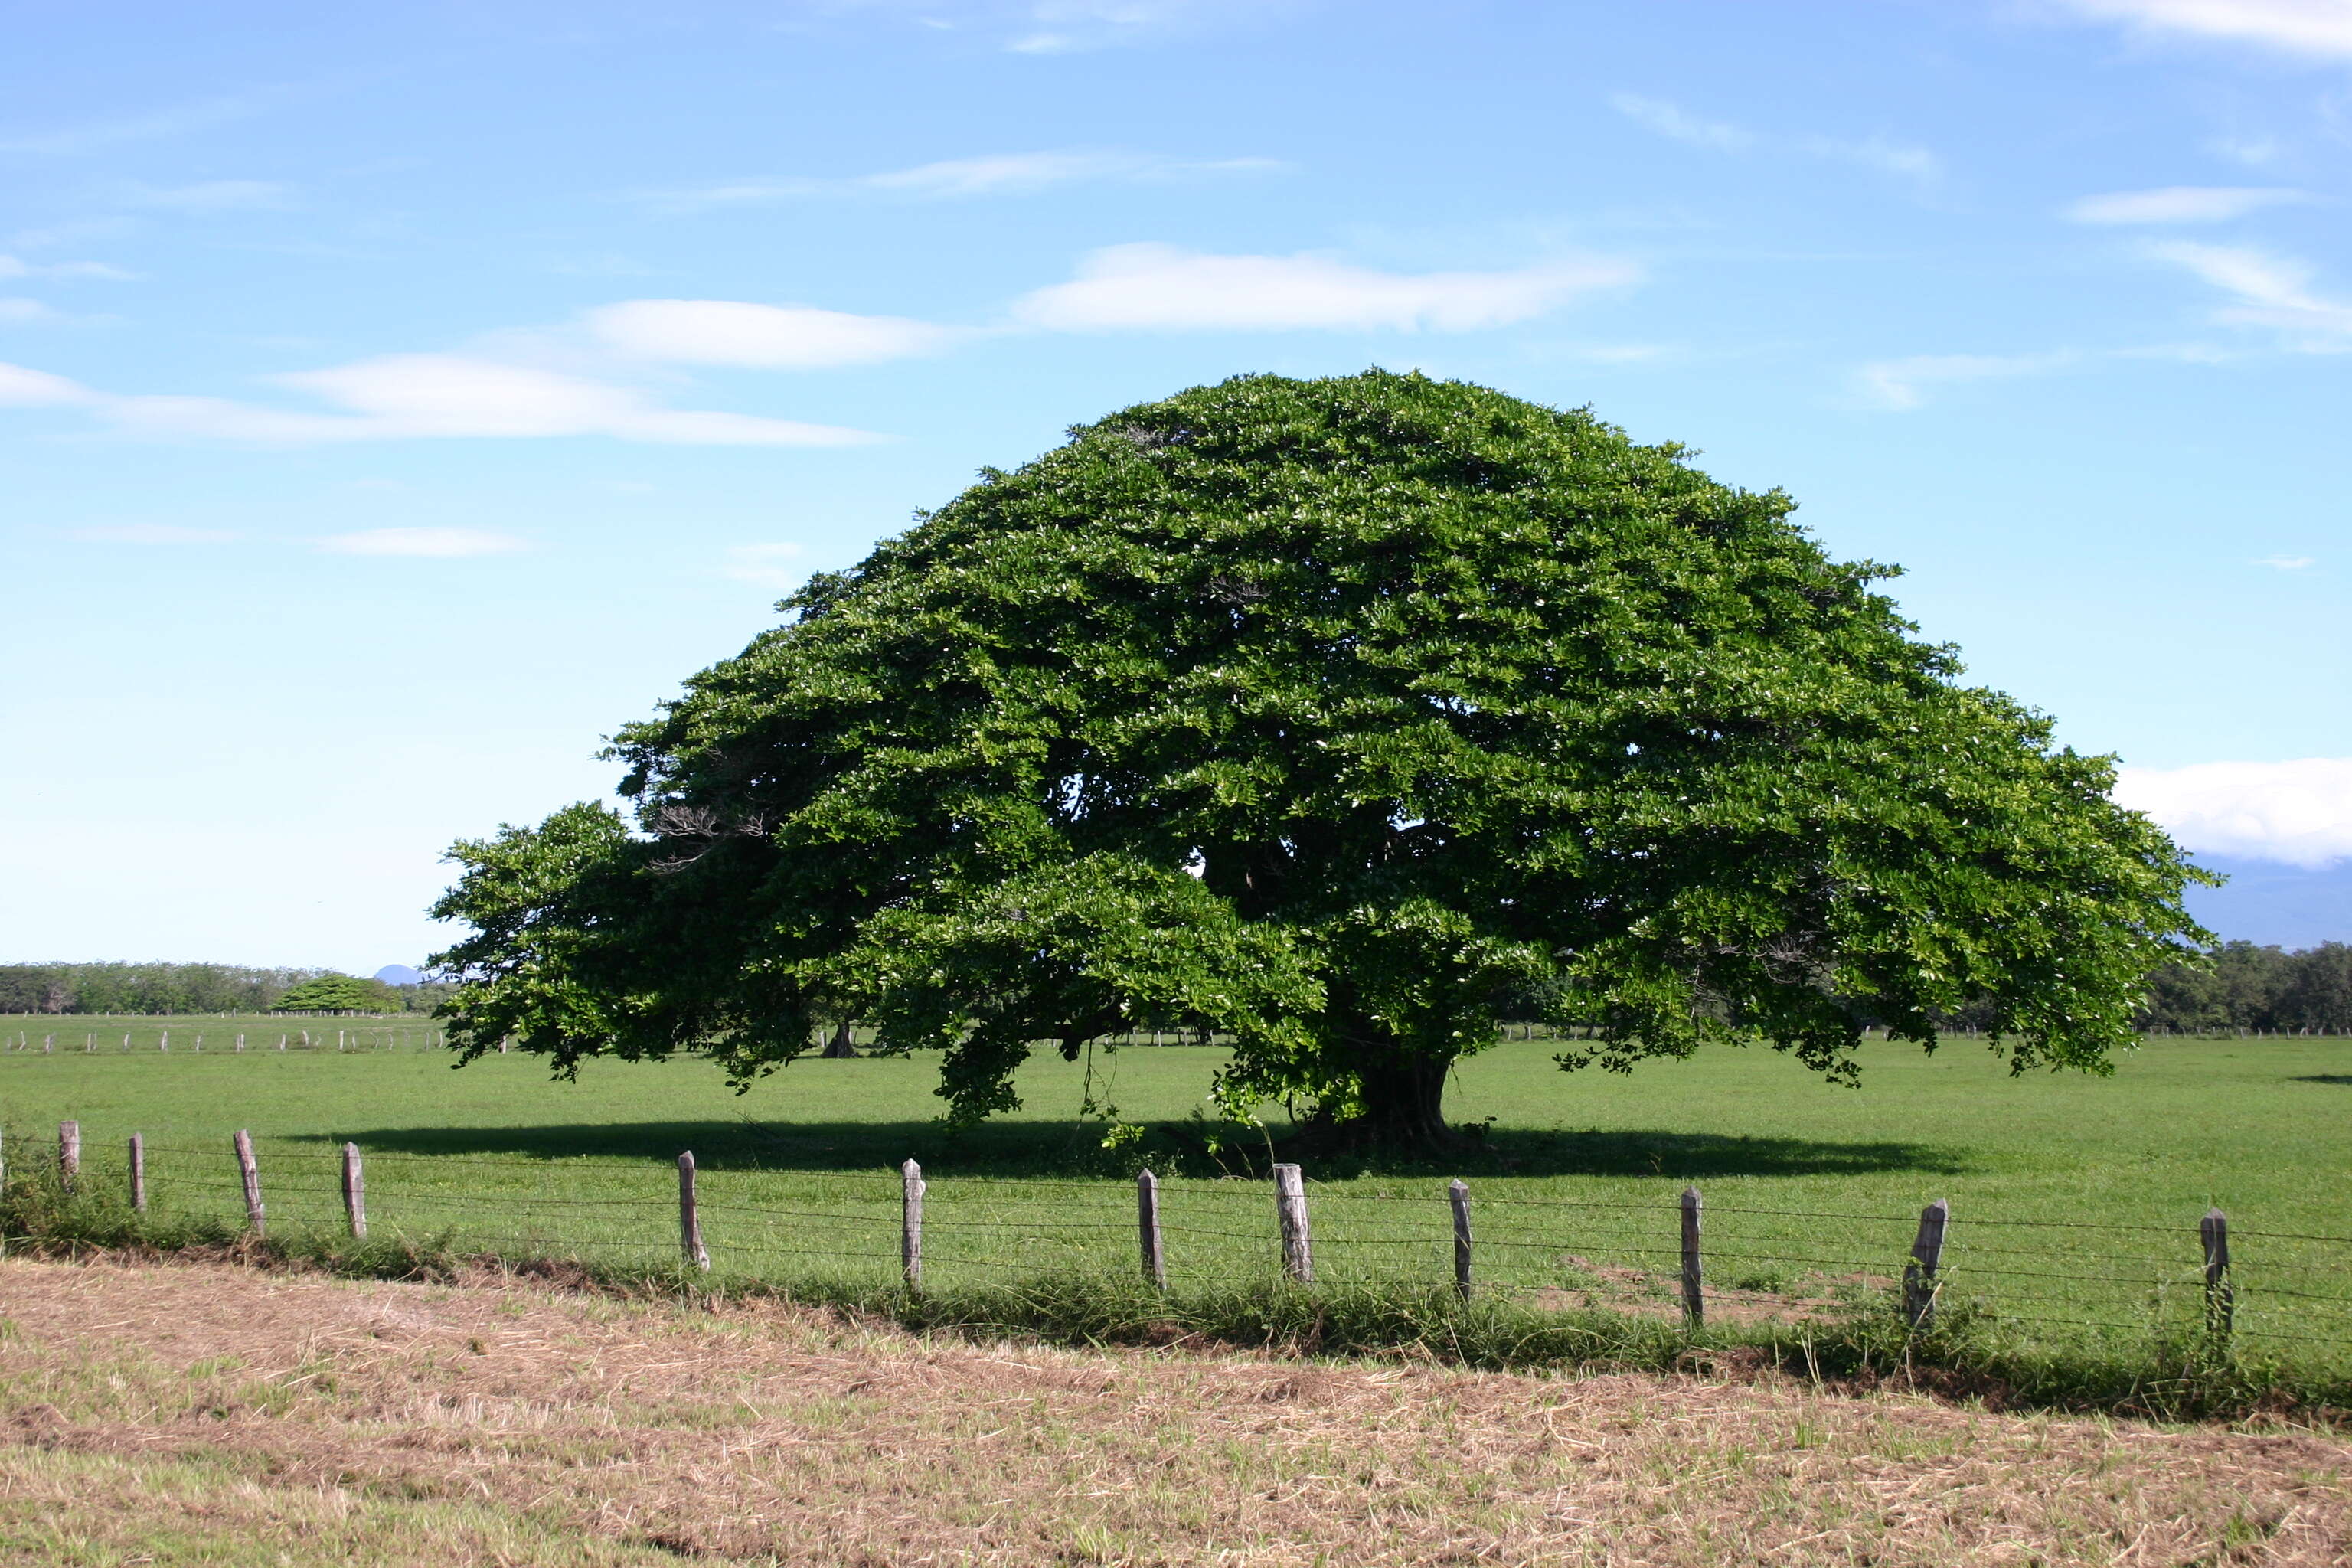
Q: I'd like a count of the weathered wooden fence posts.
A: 12